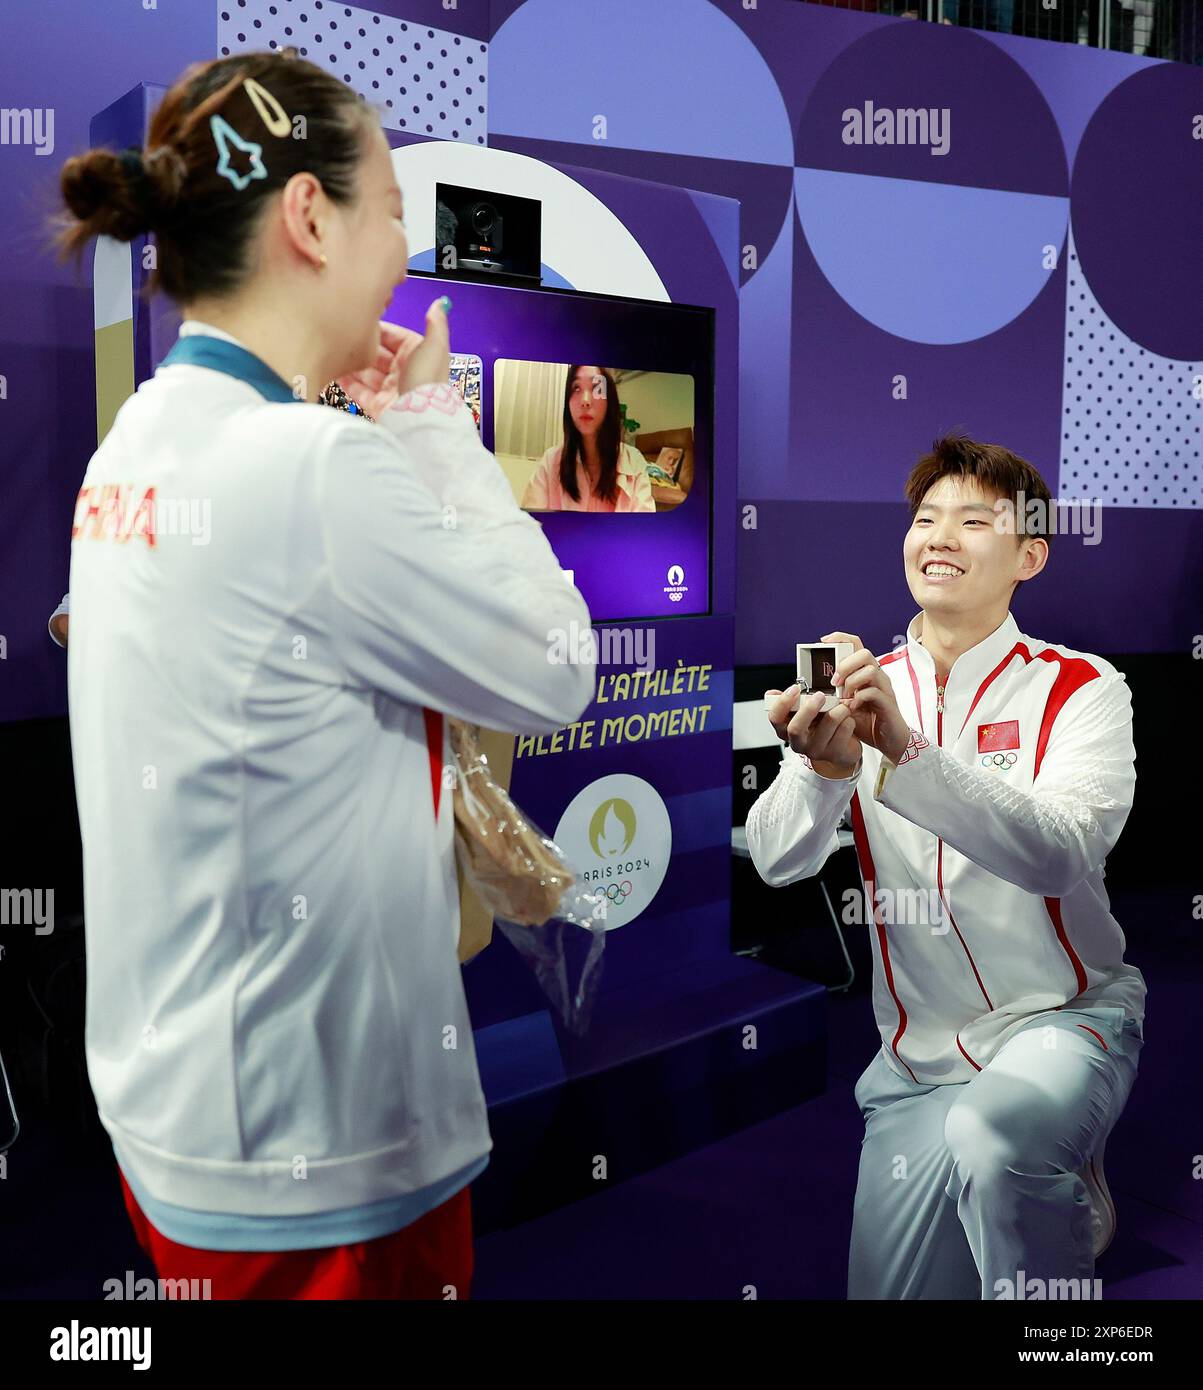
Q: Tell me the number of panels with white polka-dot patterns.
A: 2